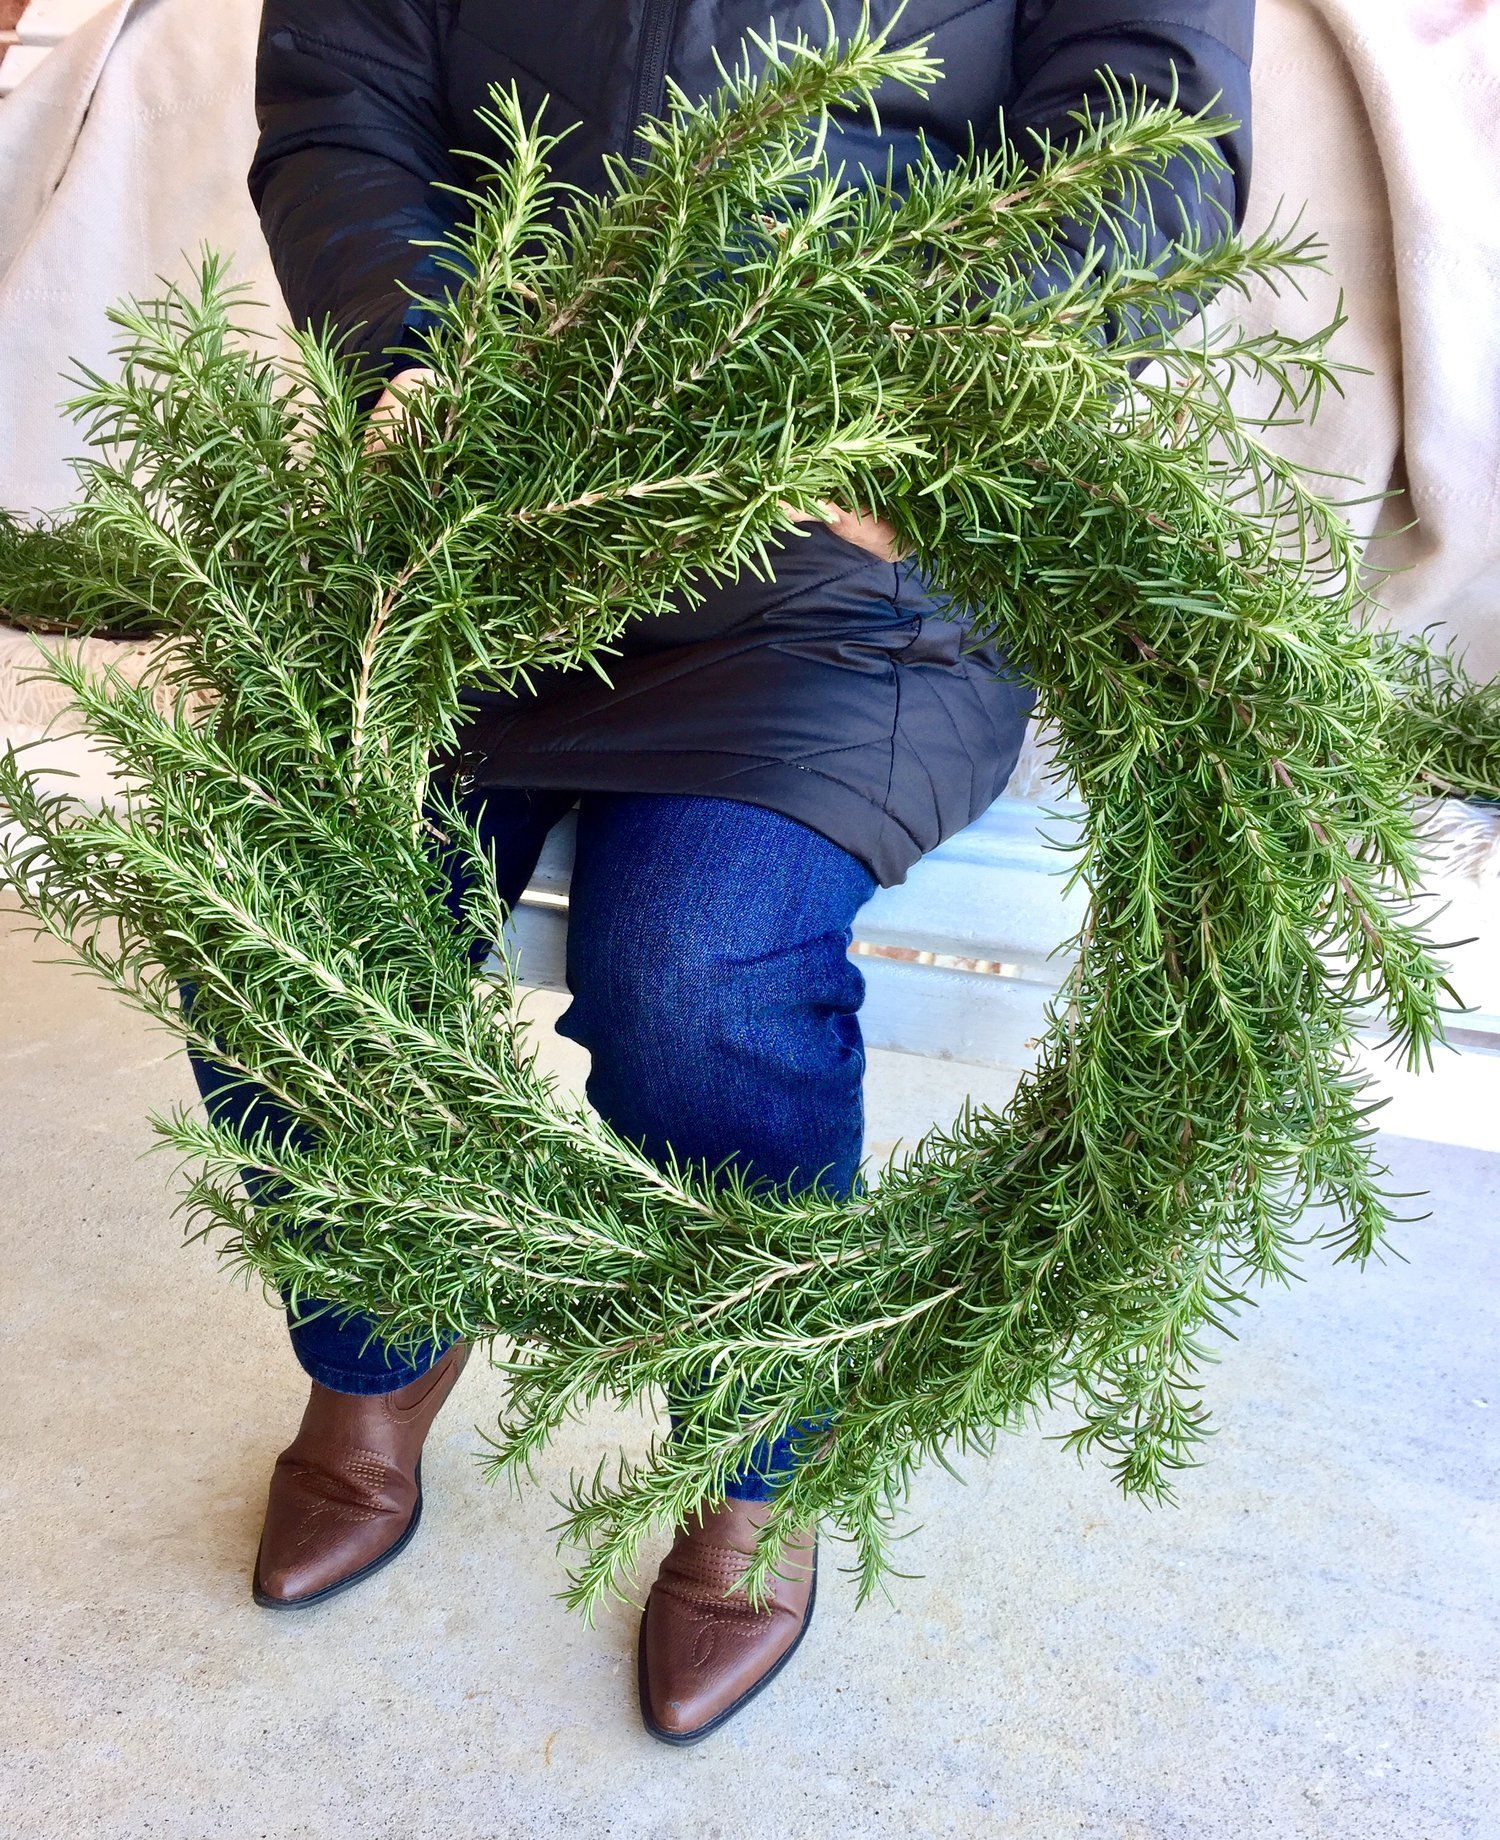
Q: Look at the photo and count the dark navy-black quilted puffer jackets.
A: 1